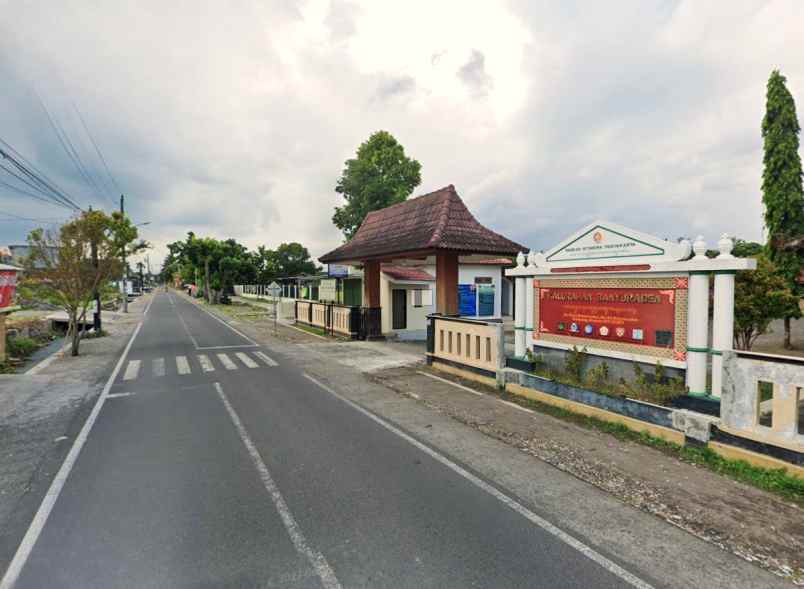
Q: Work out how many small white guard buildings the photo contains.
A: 1